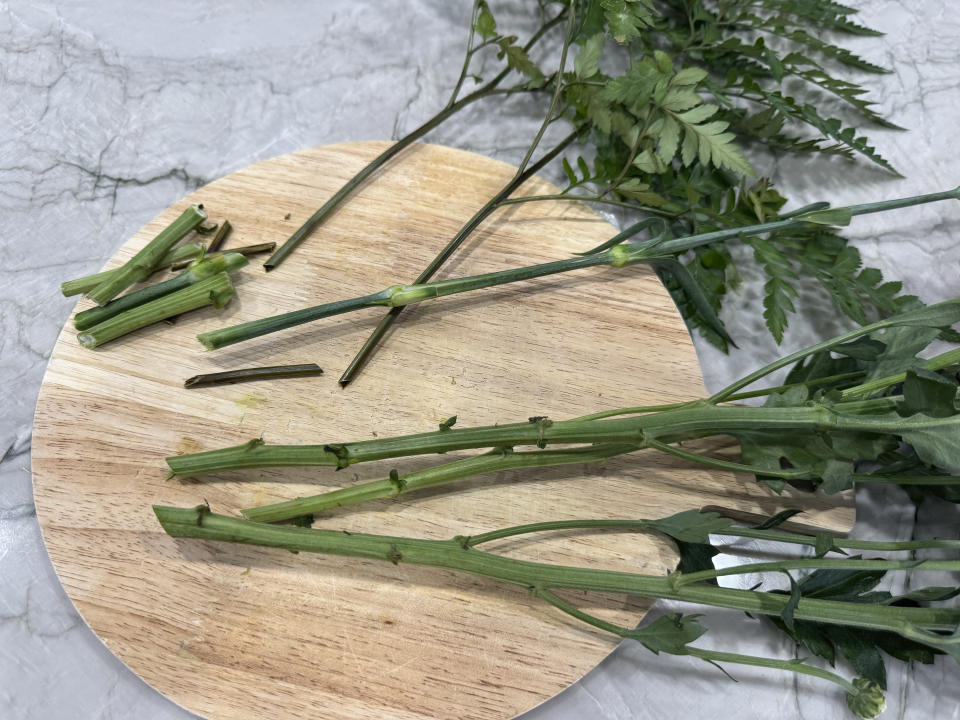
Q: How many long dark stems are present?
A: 2